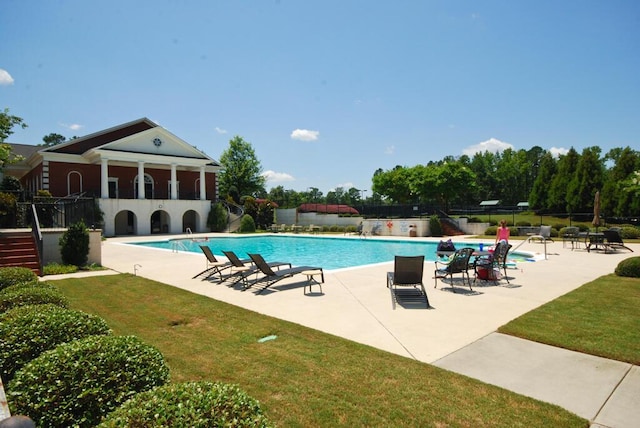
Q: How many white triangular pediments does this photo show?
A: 1